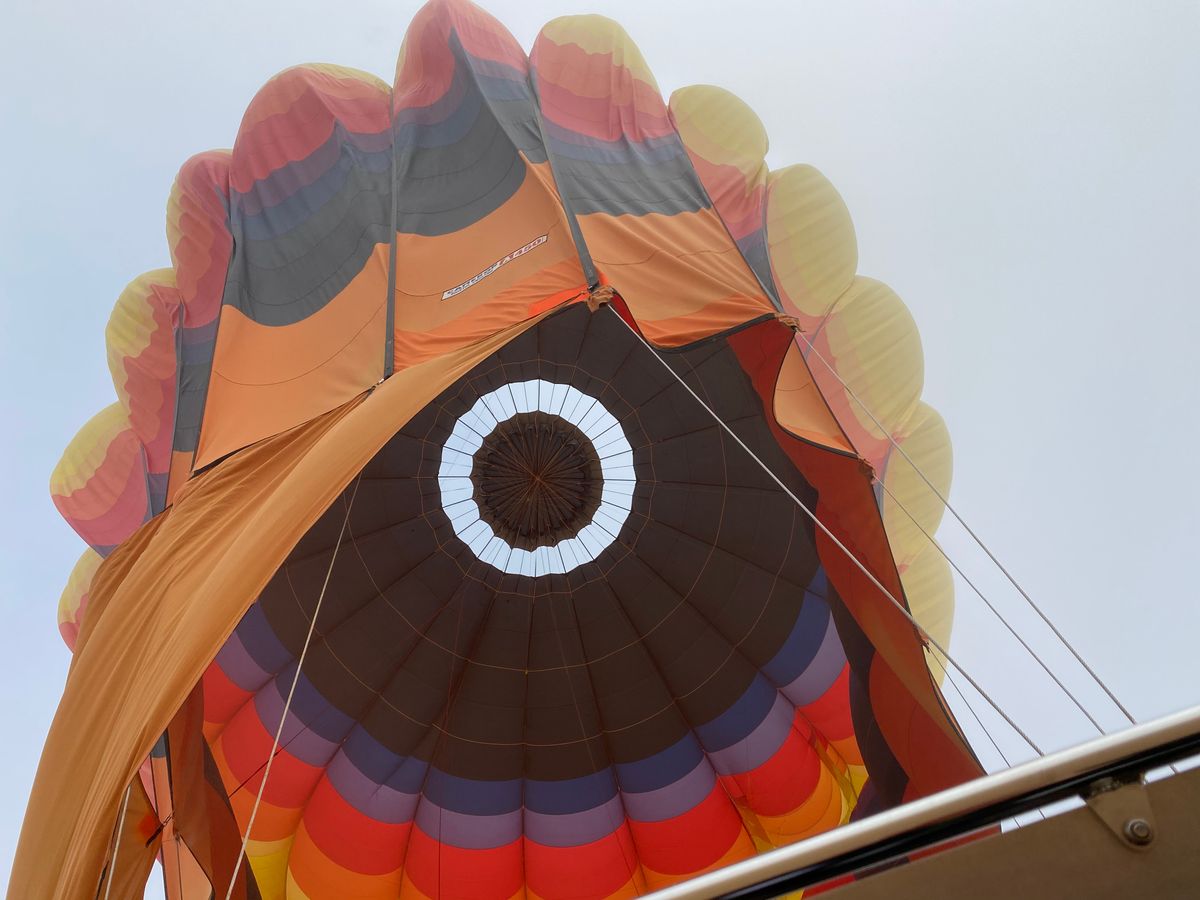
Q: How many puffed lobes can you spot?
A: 12